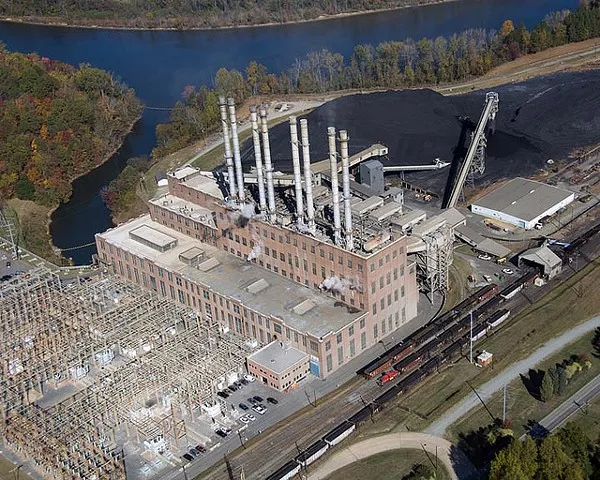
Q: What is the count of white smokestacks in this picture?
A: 8